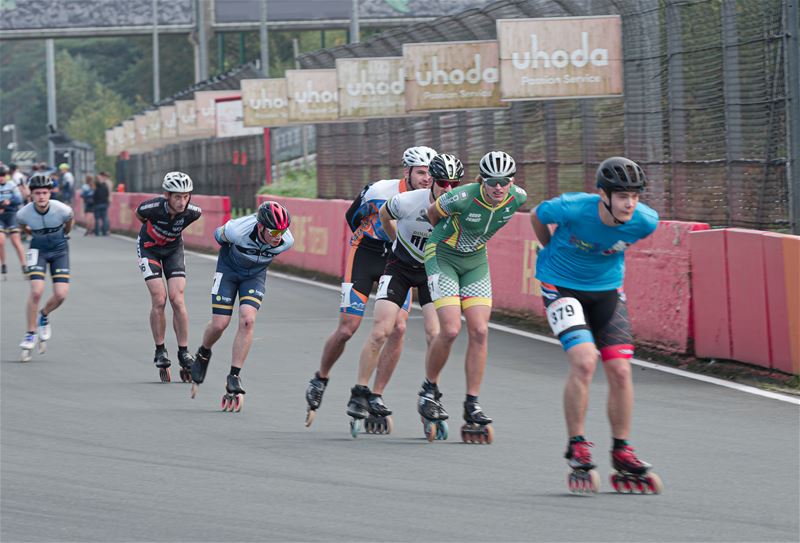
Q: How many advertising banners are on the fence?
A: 13